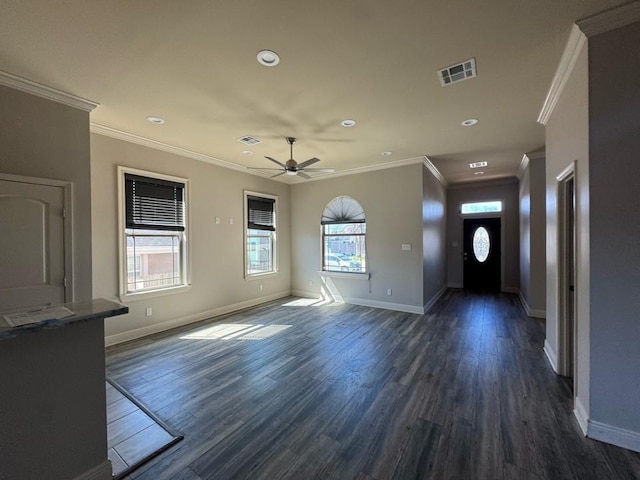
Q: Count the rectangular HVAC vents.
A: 3